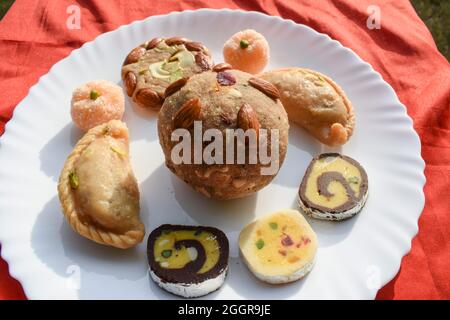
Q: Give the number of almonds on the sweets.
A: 12